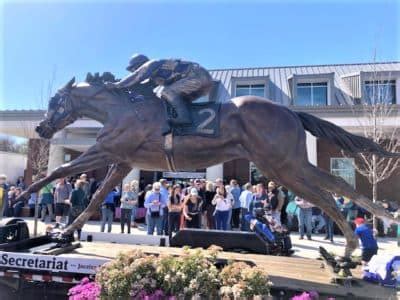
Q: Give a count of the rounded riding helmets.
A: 1